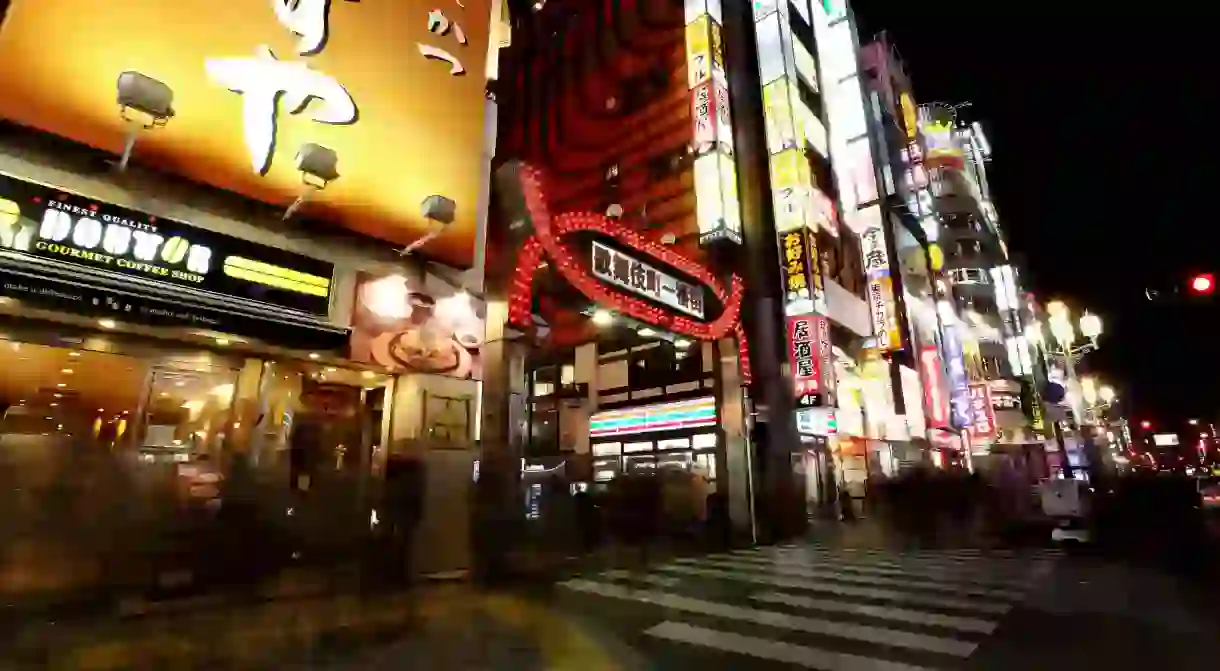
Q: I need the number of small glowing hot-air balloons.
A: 0